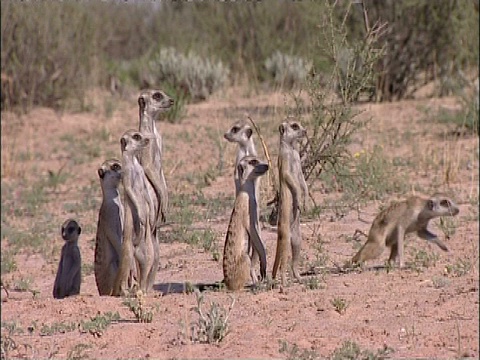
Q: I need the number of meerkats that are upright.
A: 7